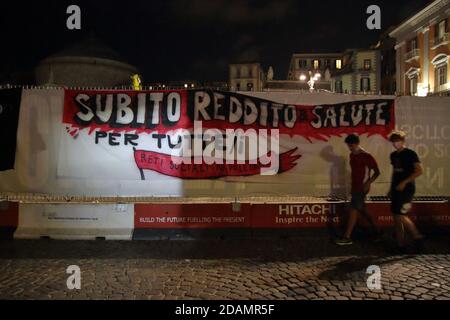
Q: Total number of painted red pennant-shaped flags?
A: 1